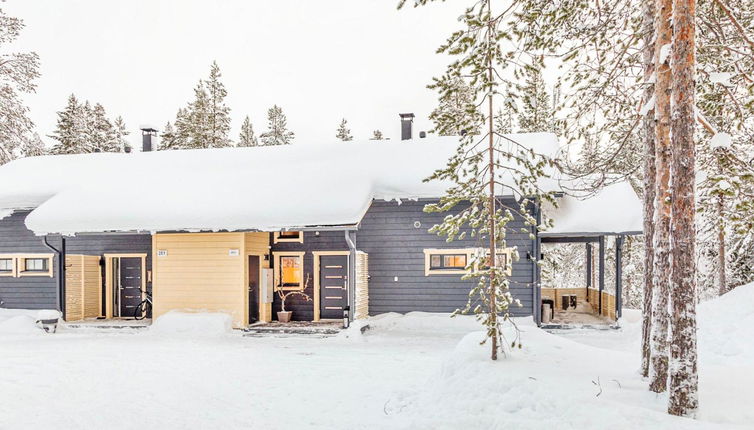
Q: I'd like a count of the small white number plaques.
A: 2